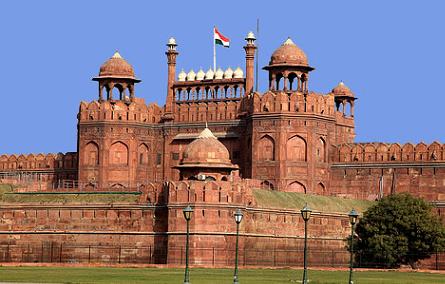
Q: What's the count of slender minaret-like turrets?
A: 2